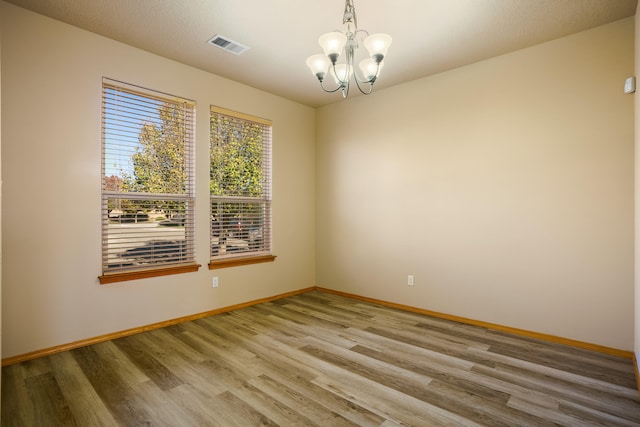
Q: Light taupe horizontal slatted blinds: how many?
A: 2